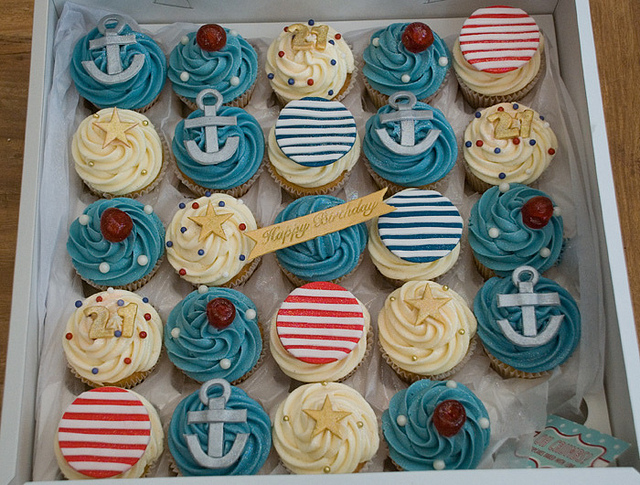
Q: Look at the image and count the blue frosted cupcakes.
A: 12